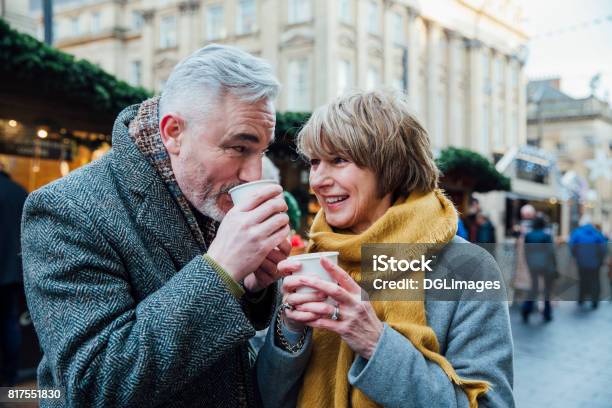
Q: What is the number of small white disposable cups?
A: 2